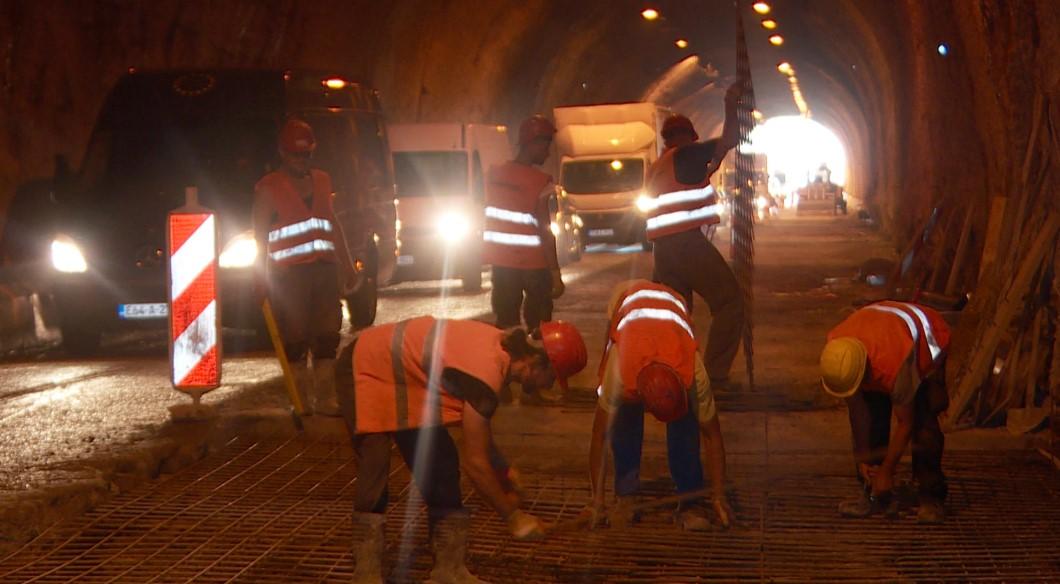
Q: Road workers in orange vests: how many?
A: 6